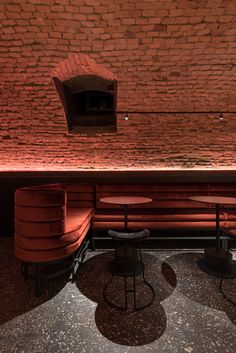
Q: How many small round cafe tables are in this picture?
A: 2